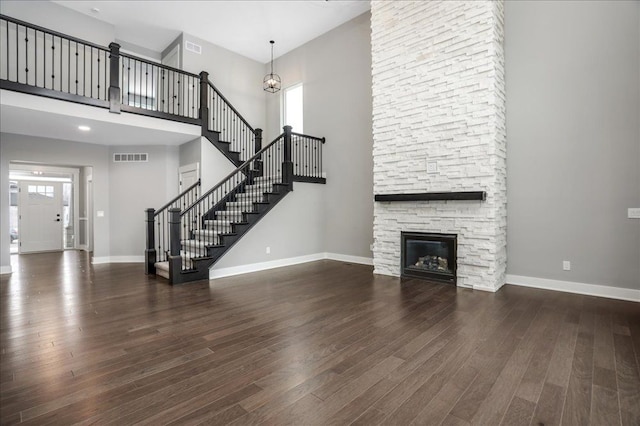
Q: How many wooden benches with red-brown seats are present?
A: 0